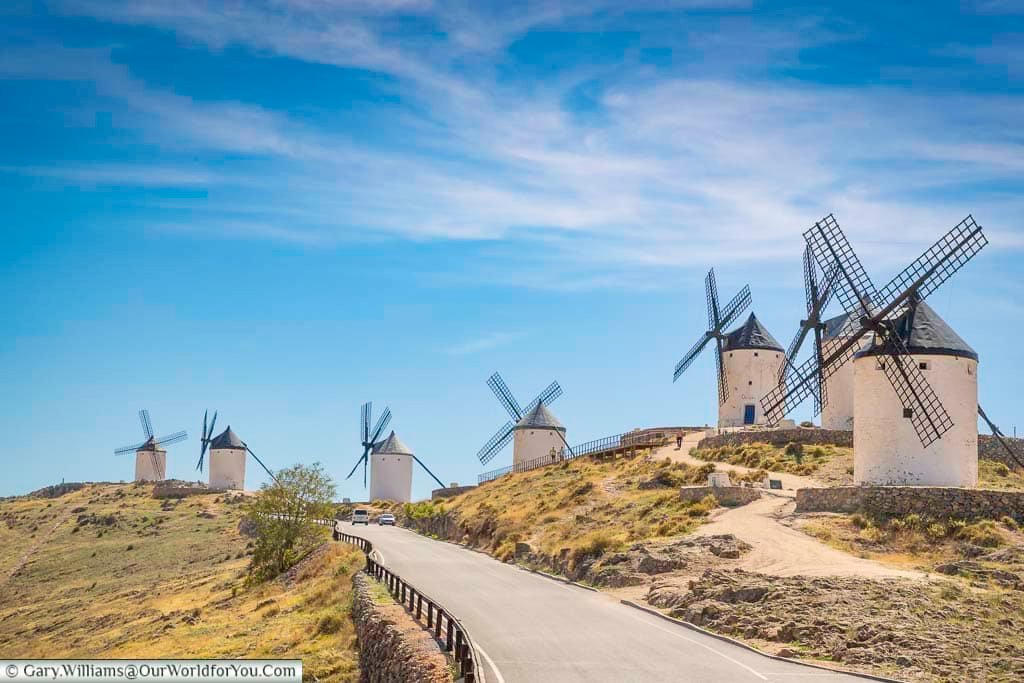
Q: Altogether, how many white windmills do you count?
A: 7